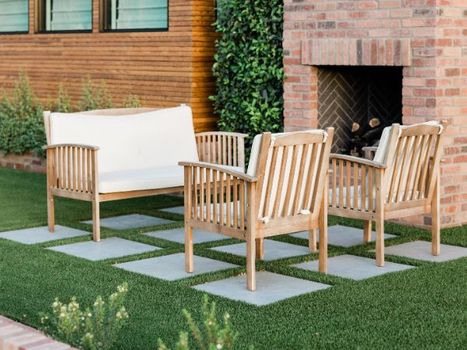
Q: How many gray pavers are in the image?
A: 11